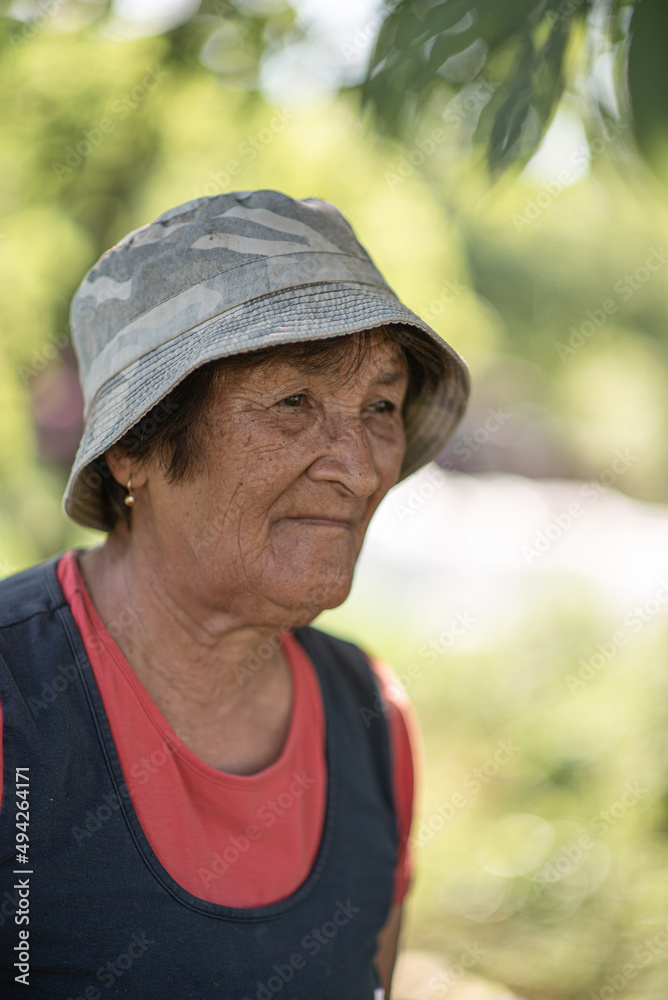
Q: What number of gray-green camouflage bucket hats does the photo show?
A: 1